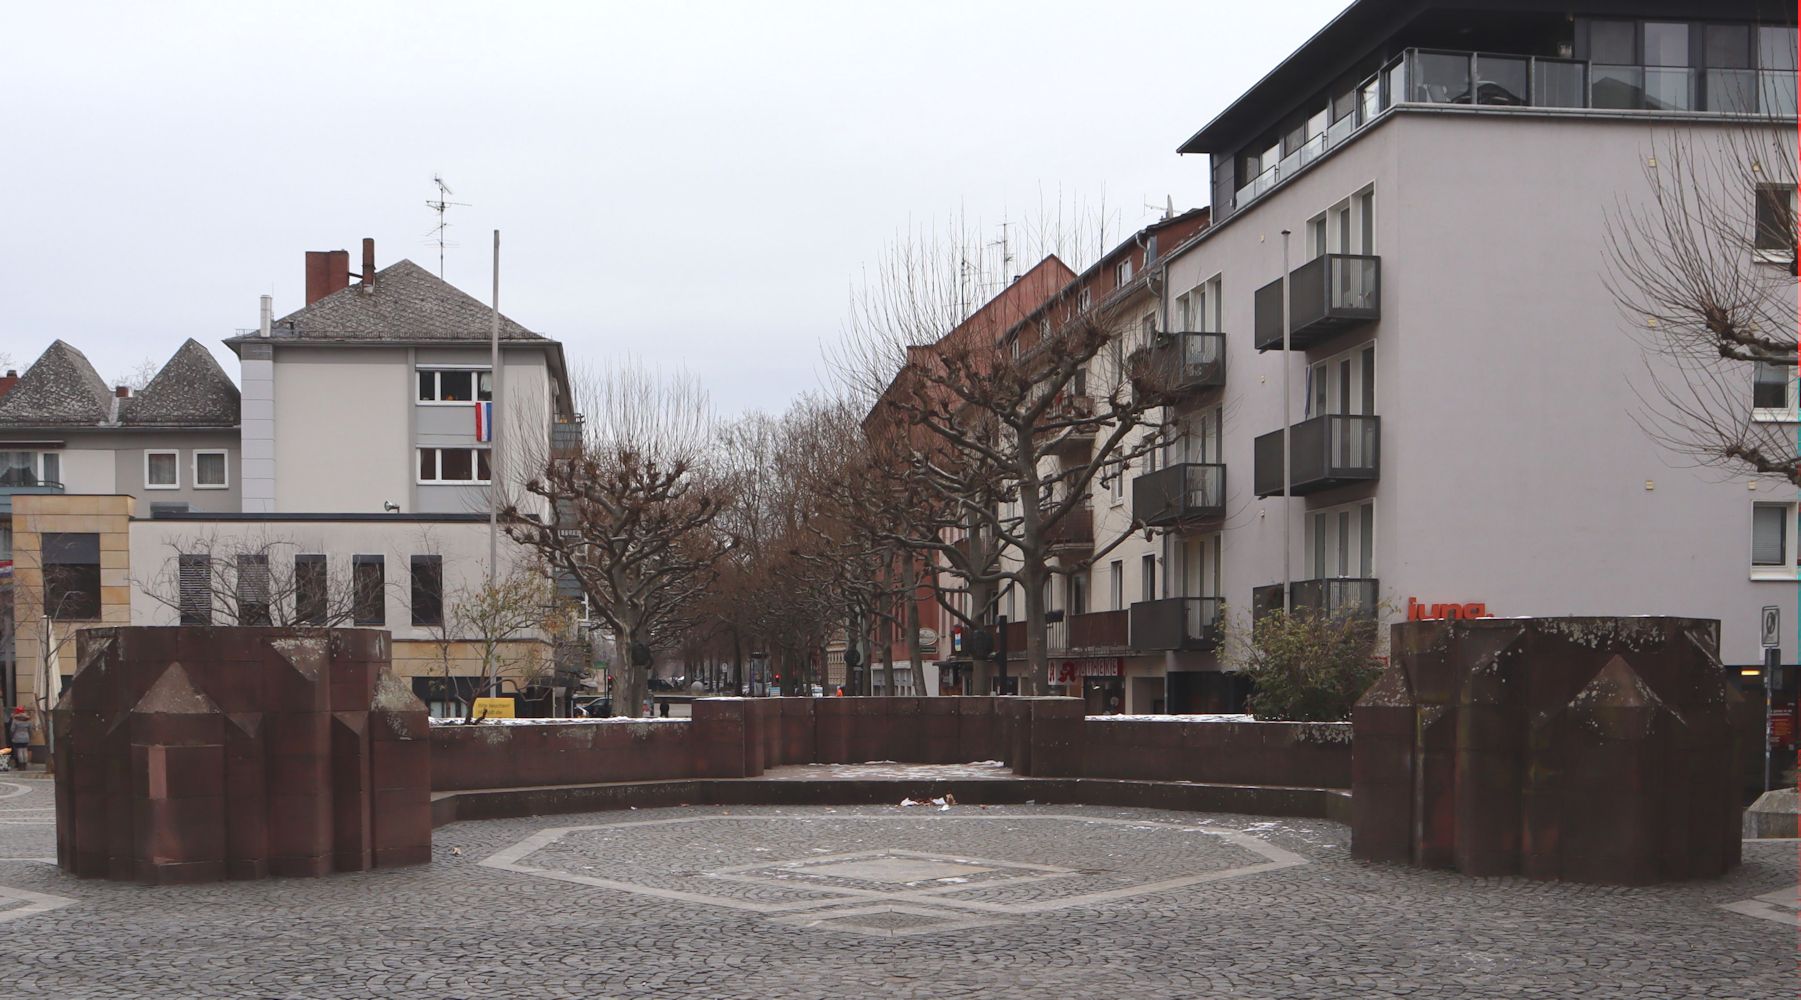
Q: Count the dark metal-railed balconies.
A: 6